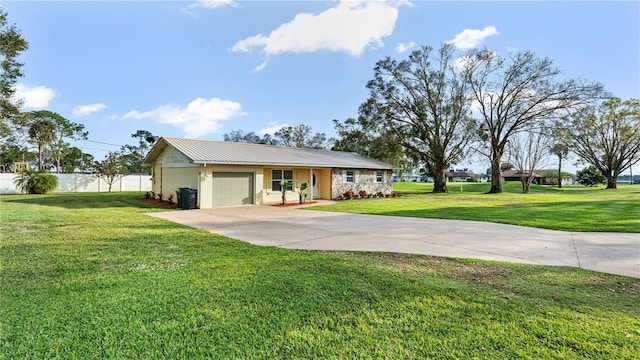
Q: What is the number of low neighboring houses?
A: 2